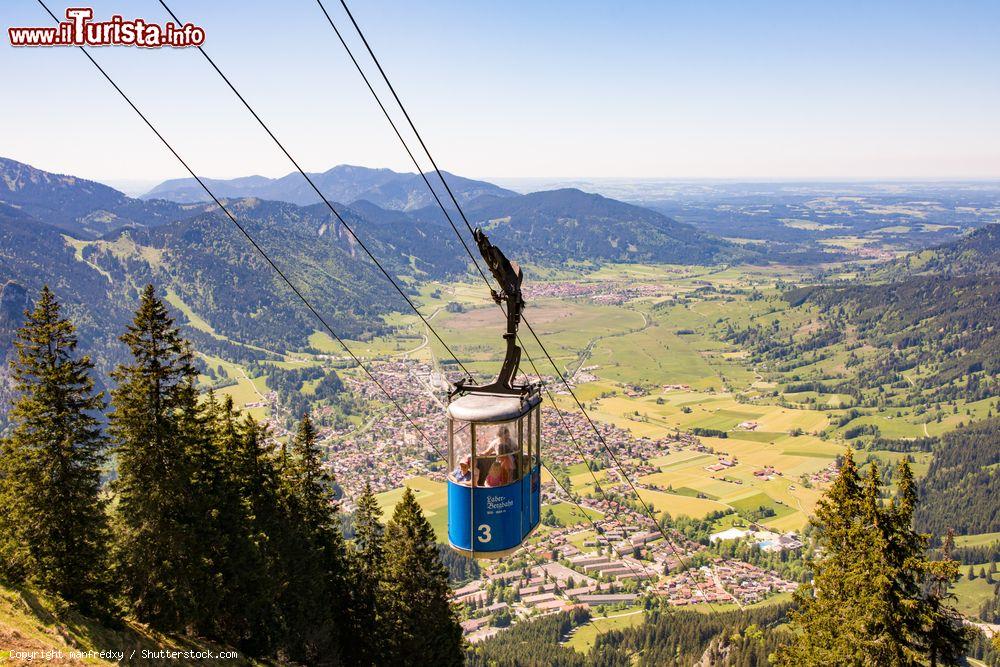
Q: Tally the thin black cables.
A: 4